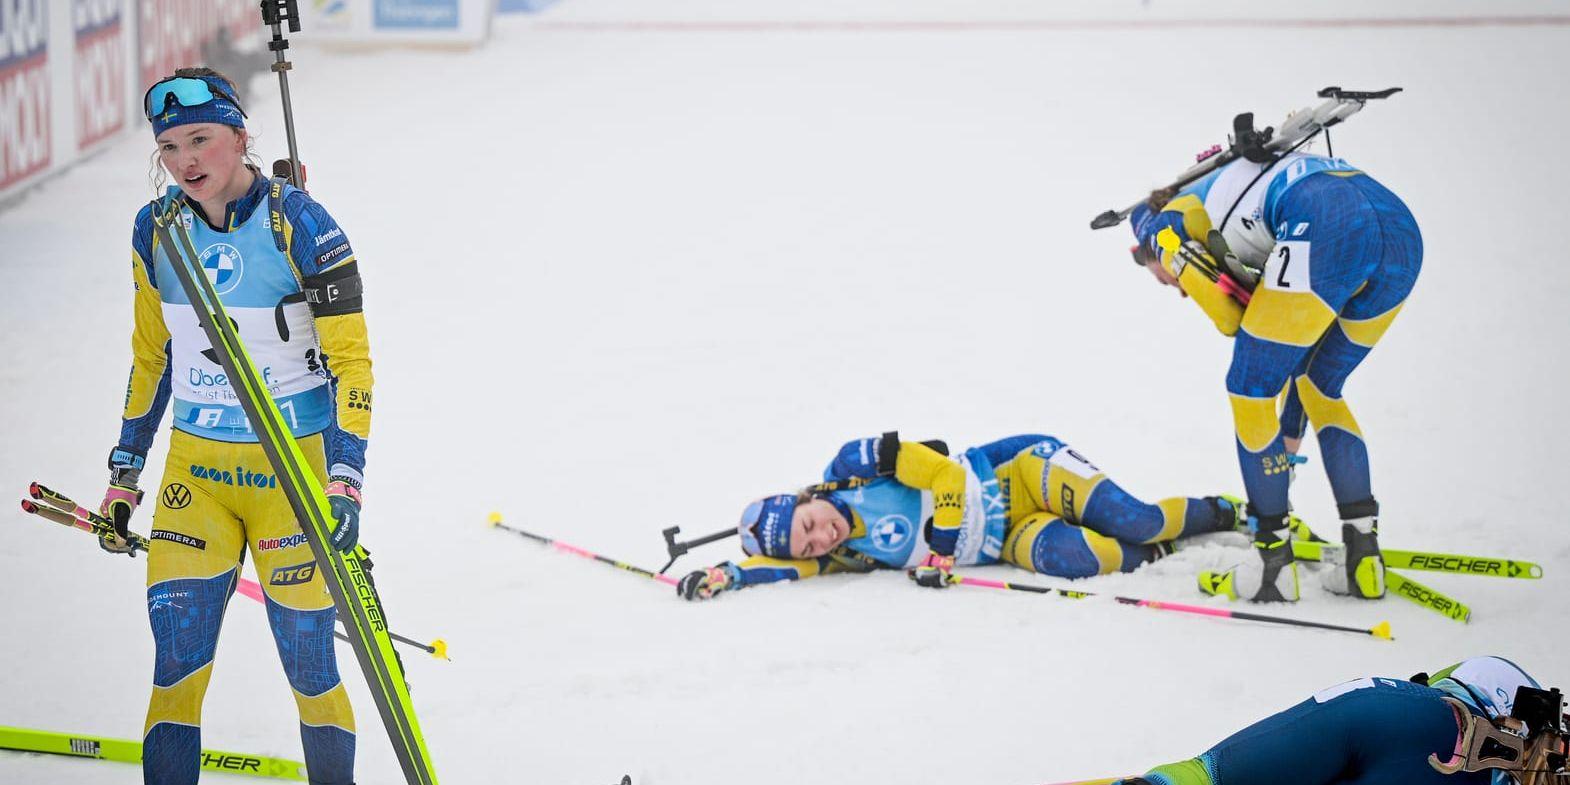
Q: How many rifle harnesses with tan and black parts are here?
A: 1